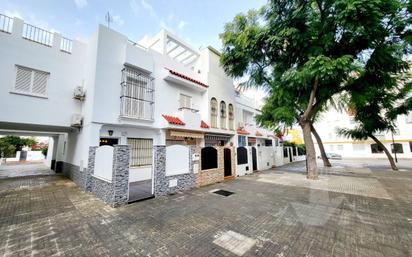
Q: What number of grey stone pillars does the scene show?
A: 4